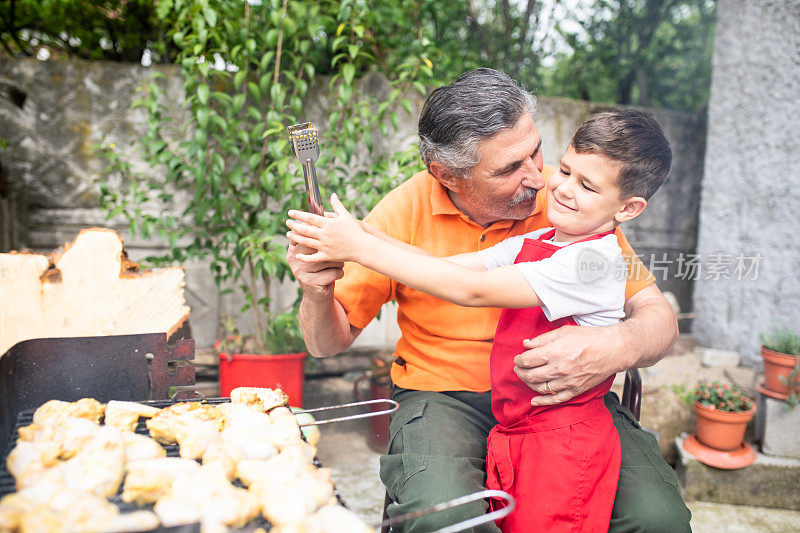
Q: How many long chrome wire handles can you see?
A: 2